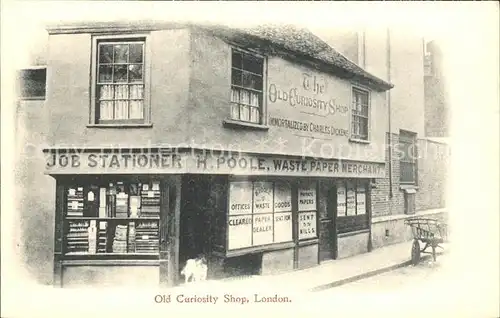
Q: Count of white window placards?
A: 11